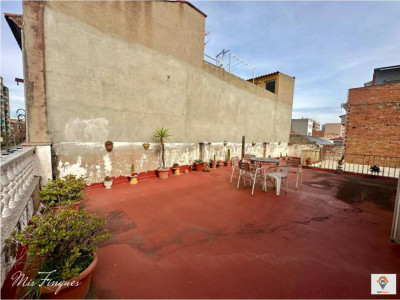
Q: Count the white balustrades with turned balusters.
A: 1